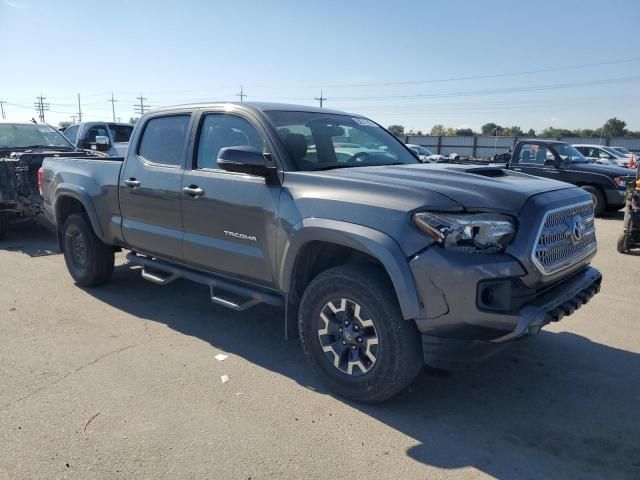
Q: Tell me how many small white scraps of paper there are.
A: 2